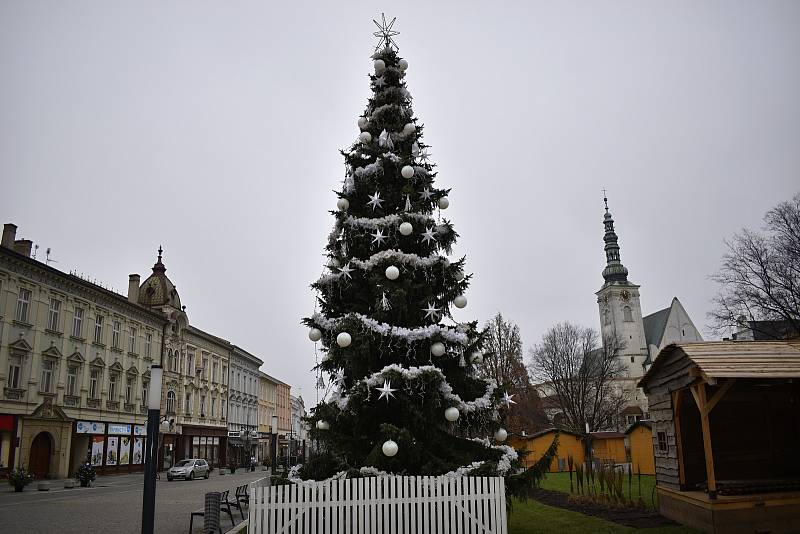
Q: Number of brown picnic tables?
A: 0